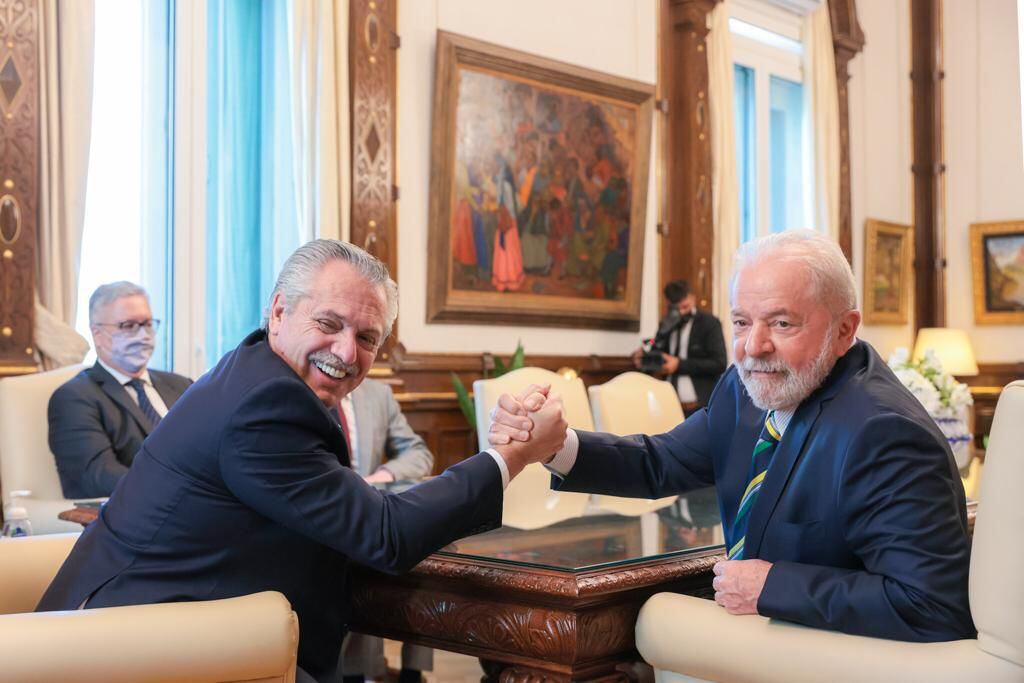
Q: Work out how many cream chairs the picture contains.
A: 5